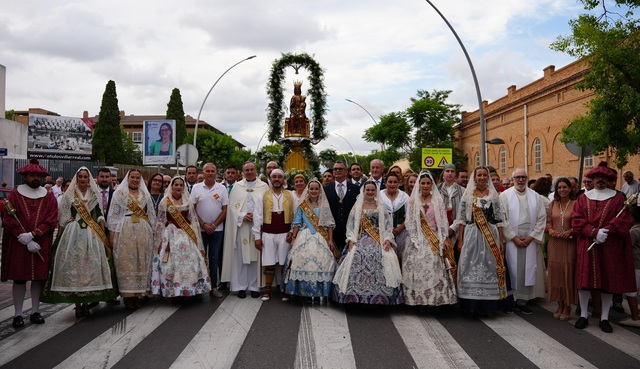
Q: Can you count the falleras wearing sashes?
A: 7